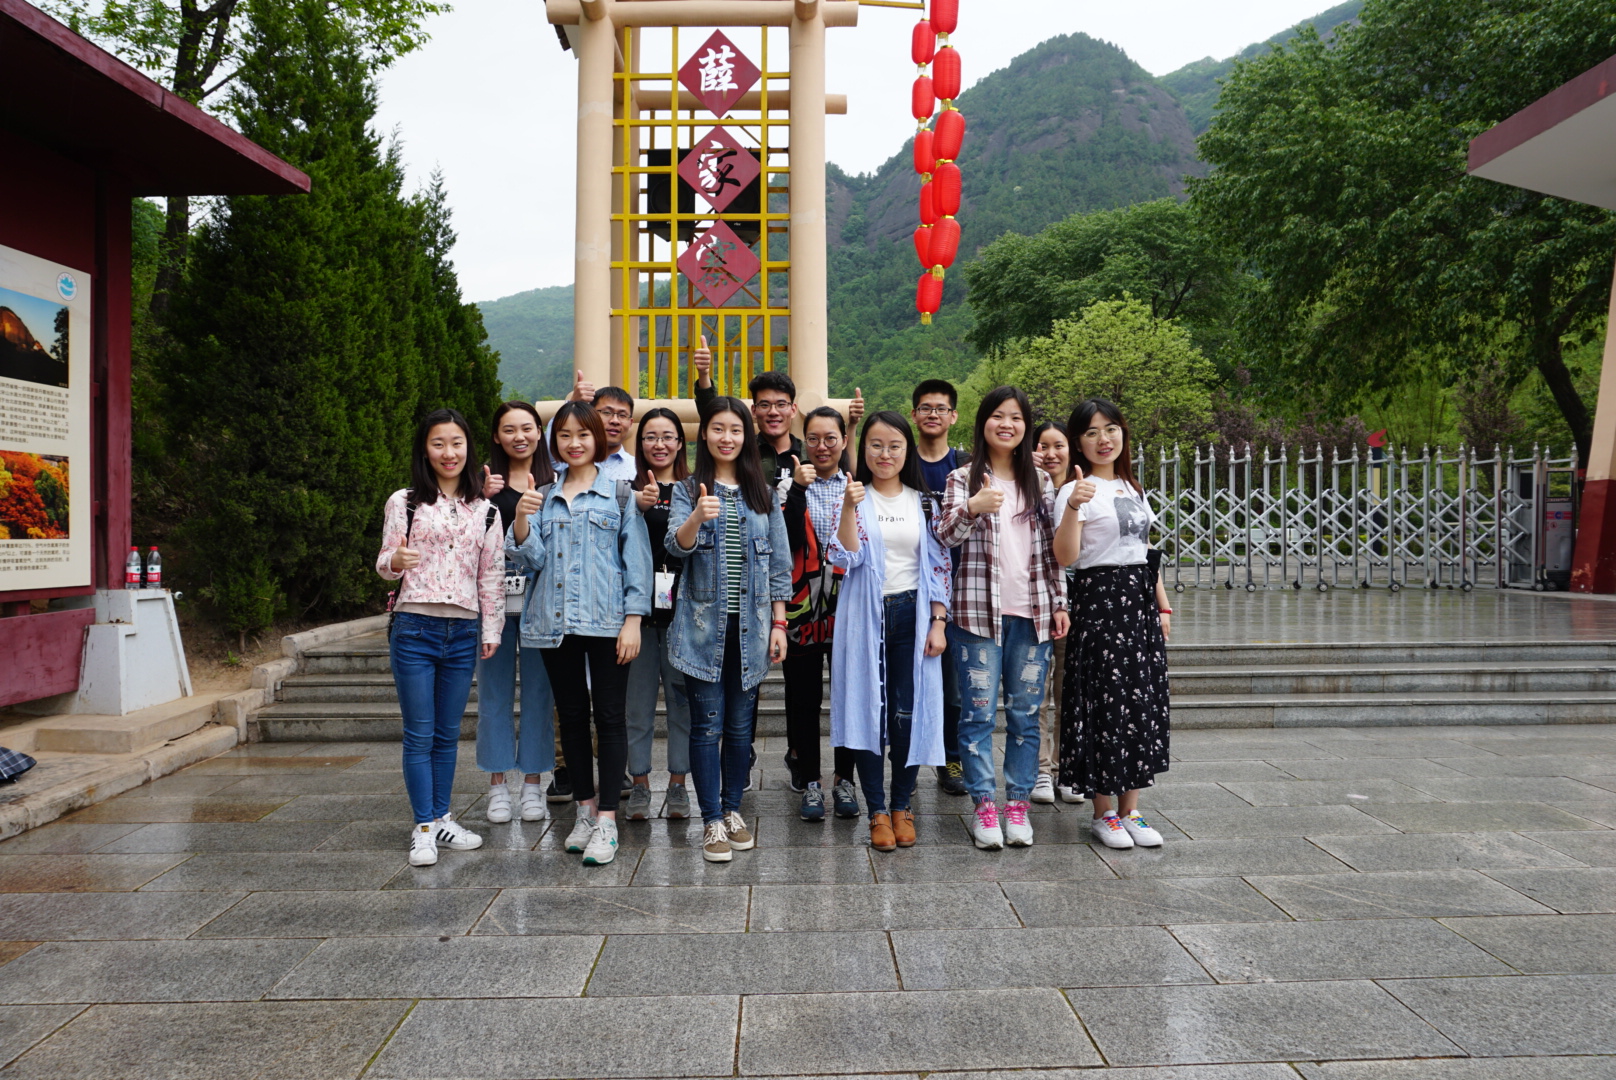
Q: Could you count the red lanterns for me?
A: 11